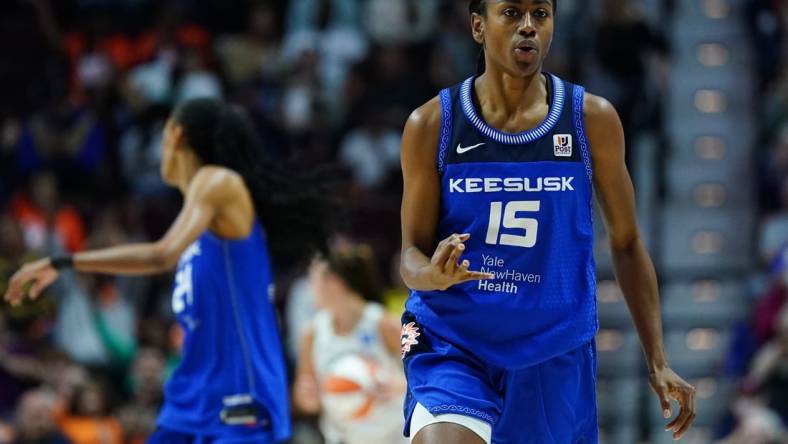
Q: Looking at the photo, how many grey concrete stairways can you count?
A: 1